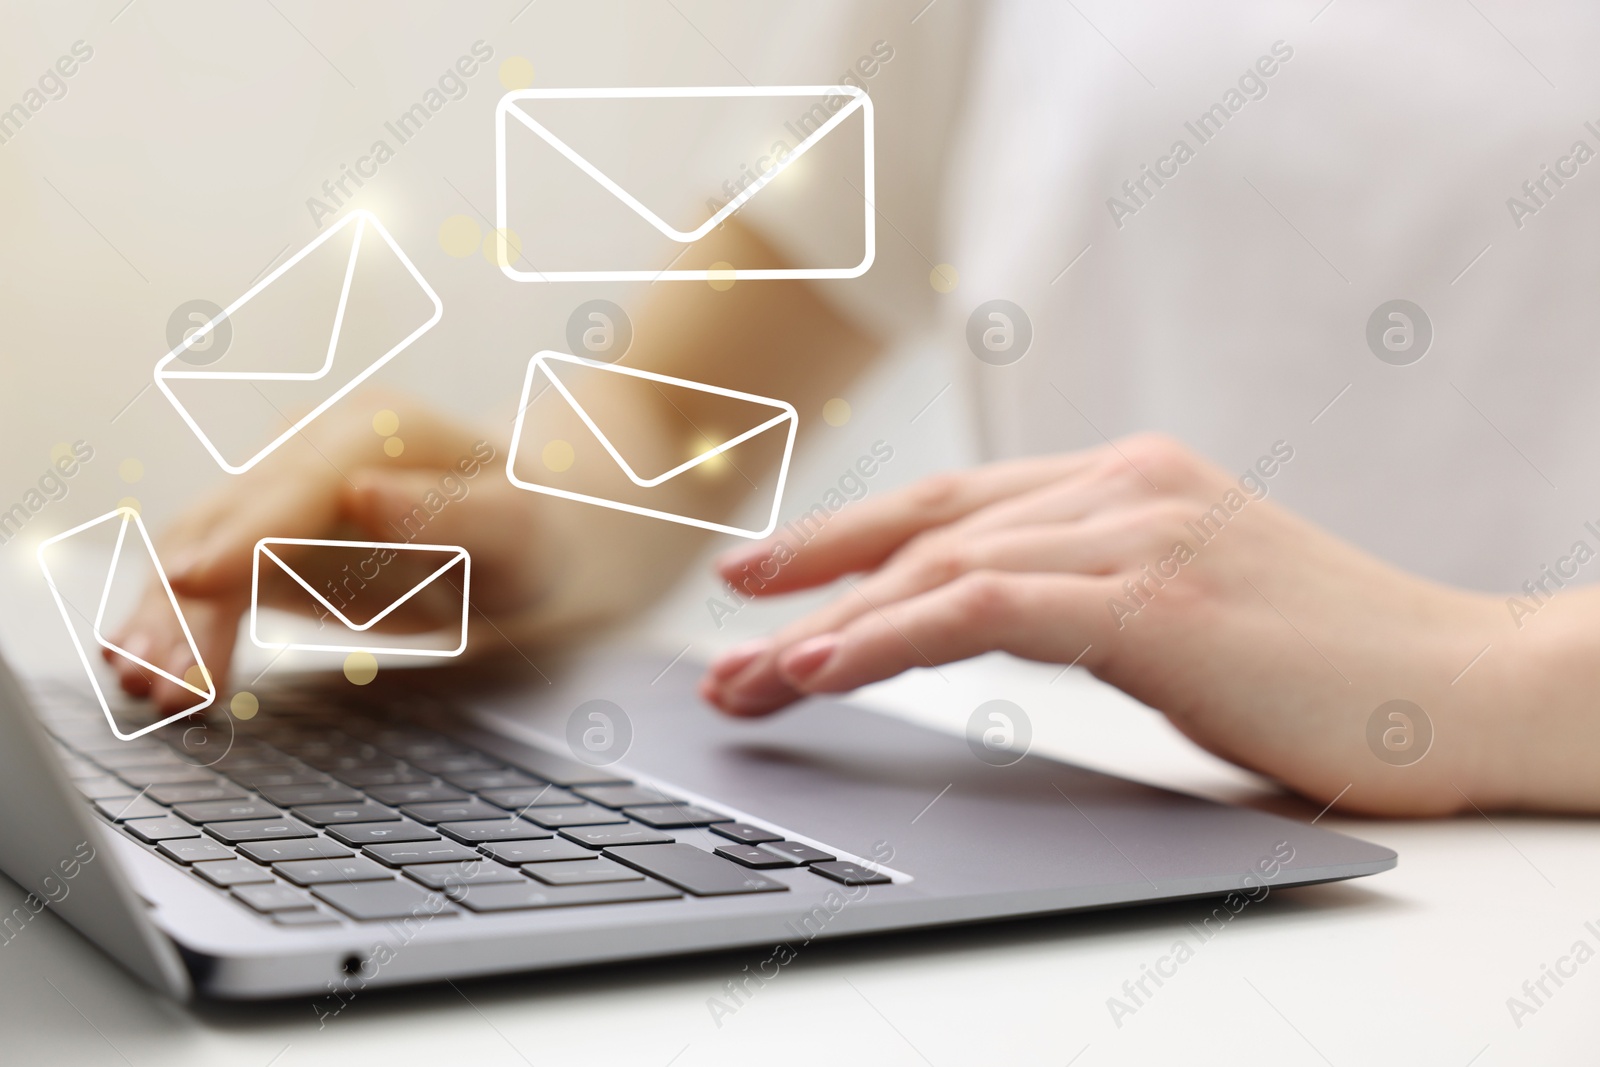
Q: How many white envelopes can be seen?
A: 5